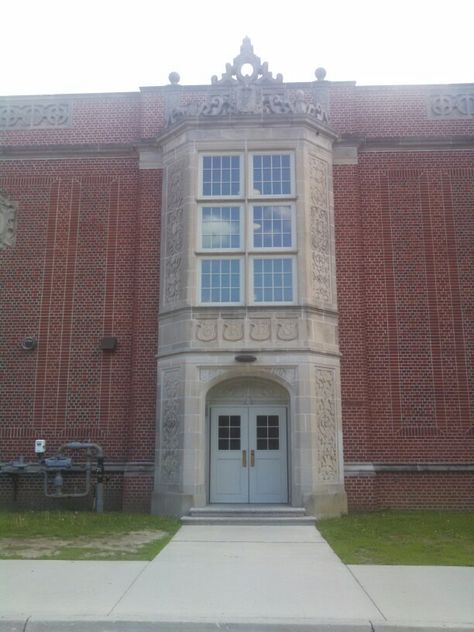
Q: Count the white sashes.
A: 6